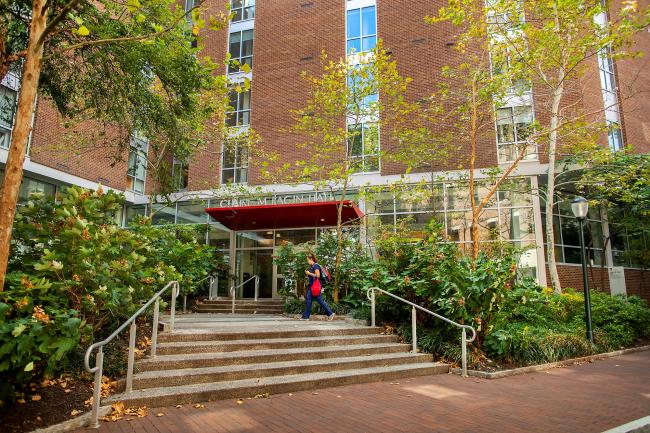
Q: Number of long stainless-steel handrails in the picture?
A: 2